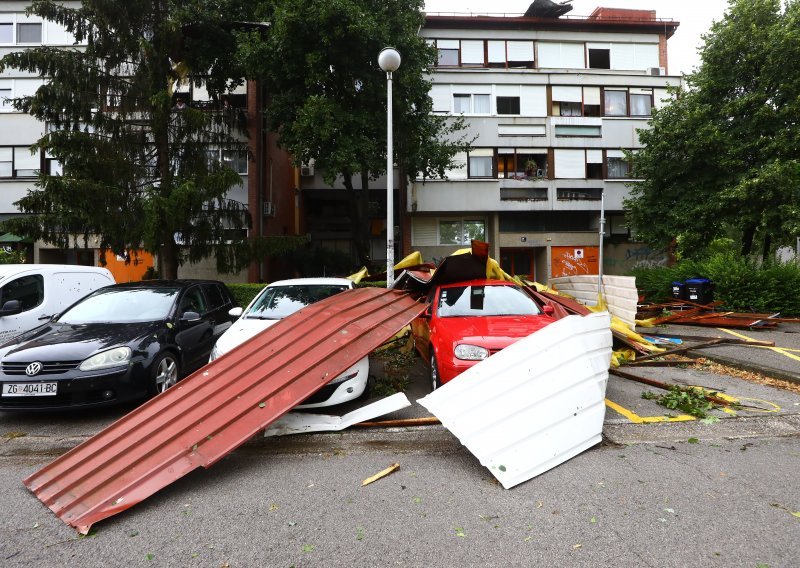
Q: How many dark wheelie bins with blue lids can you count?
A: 2